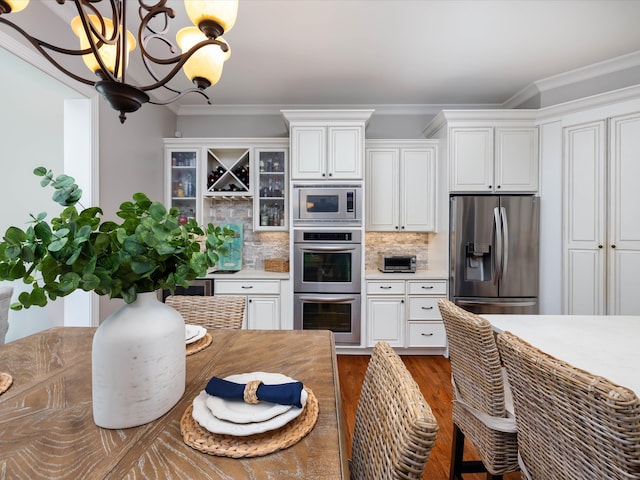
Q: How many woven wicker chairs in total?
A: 4